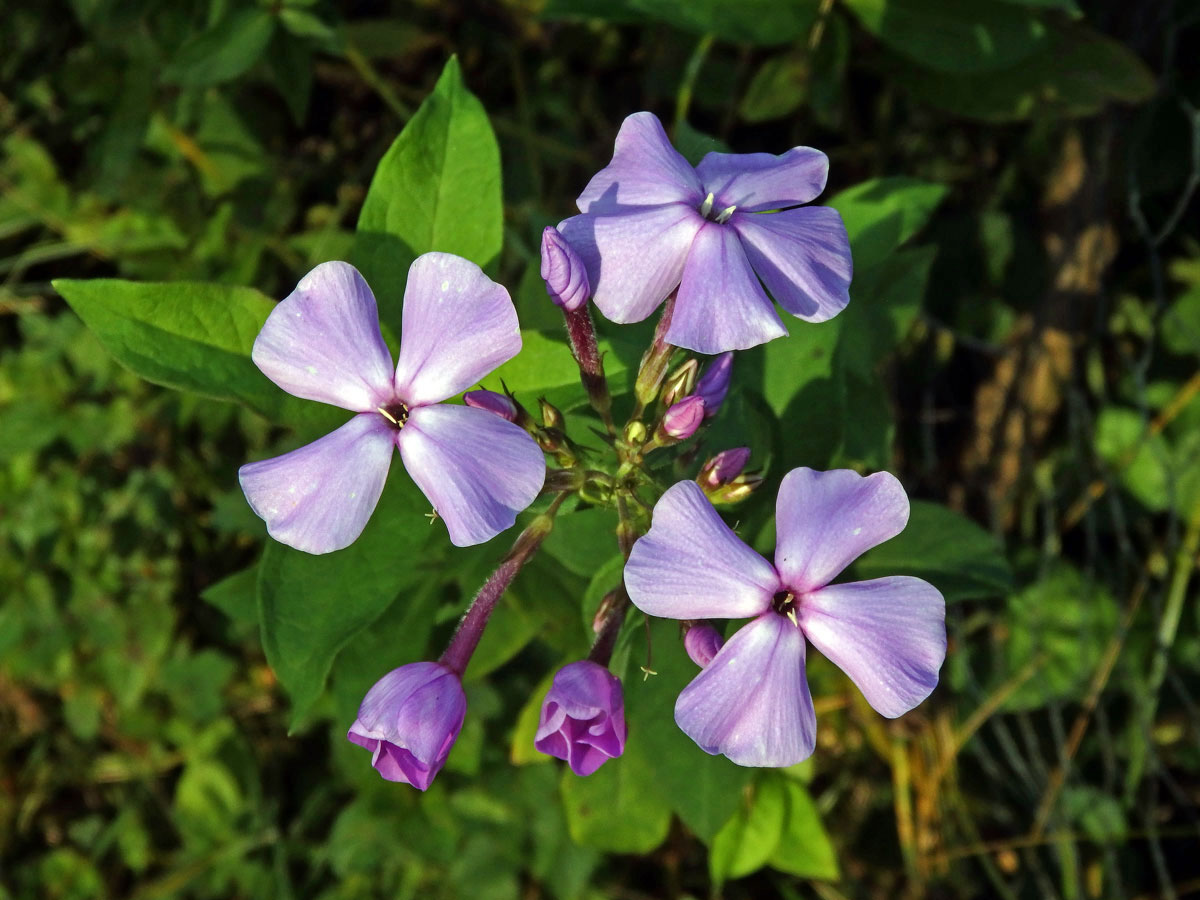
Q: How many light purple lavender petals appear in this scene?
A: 13